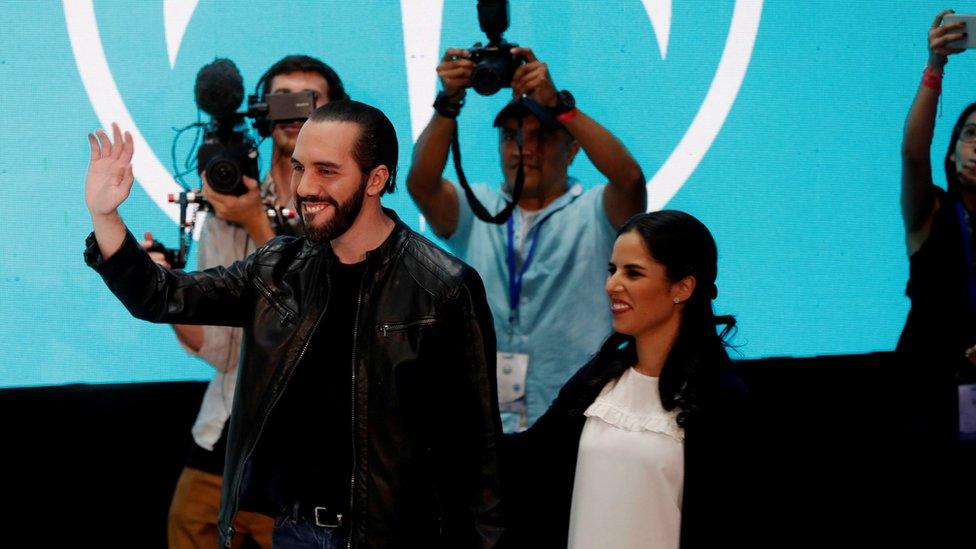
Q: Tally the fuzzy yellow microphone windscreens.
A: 0